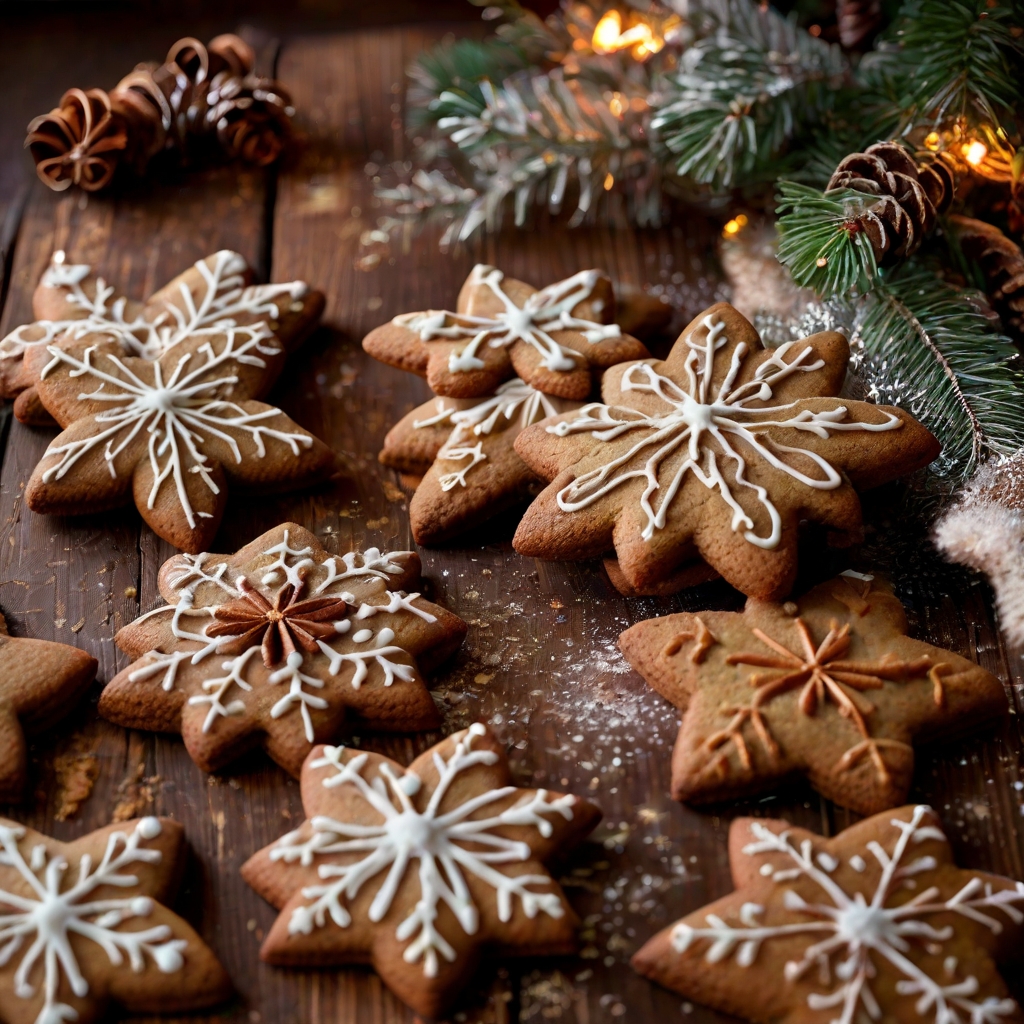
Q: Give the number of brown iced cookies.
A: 1